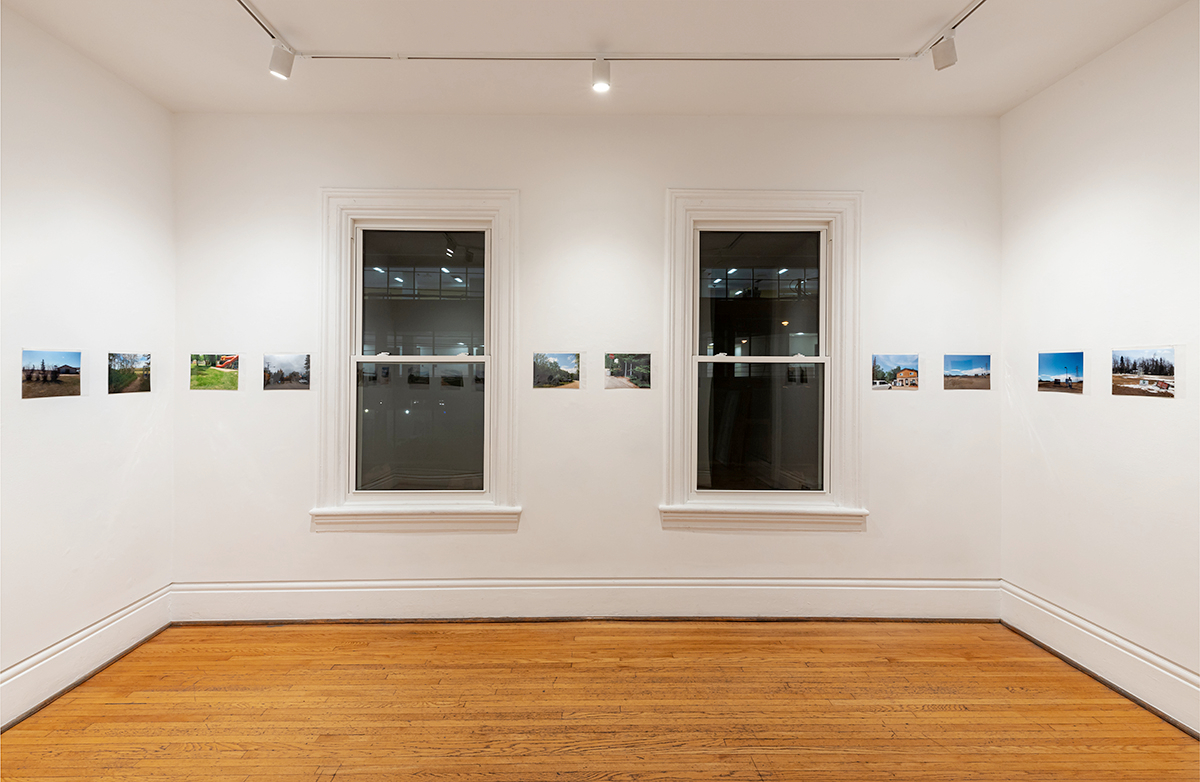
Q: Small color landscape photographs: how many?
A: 10